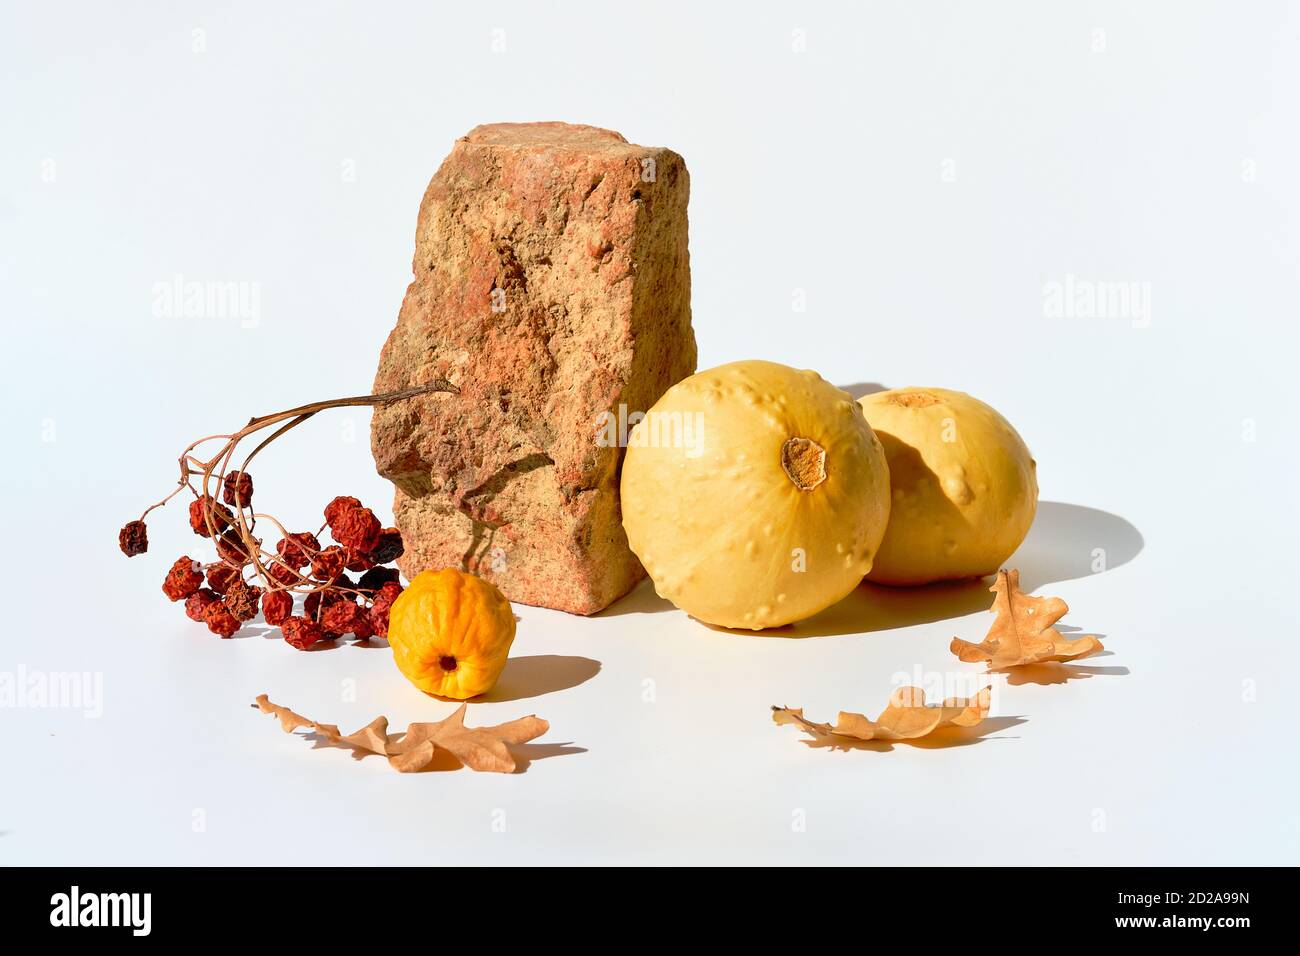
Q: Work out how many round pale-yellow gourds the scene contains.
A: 2